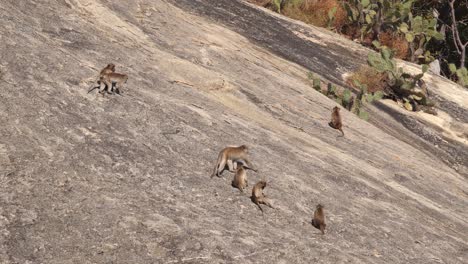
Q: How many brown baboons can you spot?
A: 7